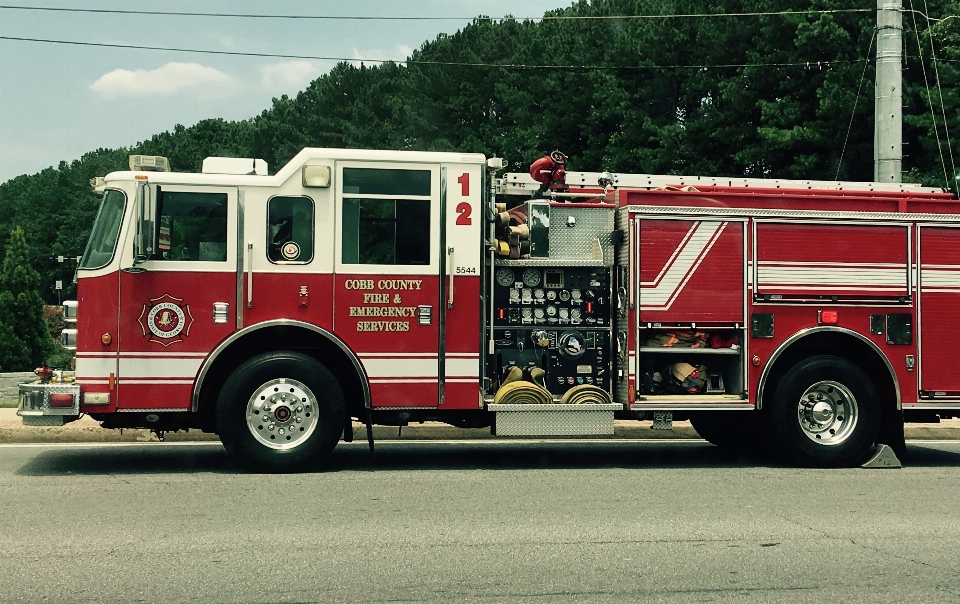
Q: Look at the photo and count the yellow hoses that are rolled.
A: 2